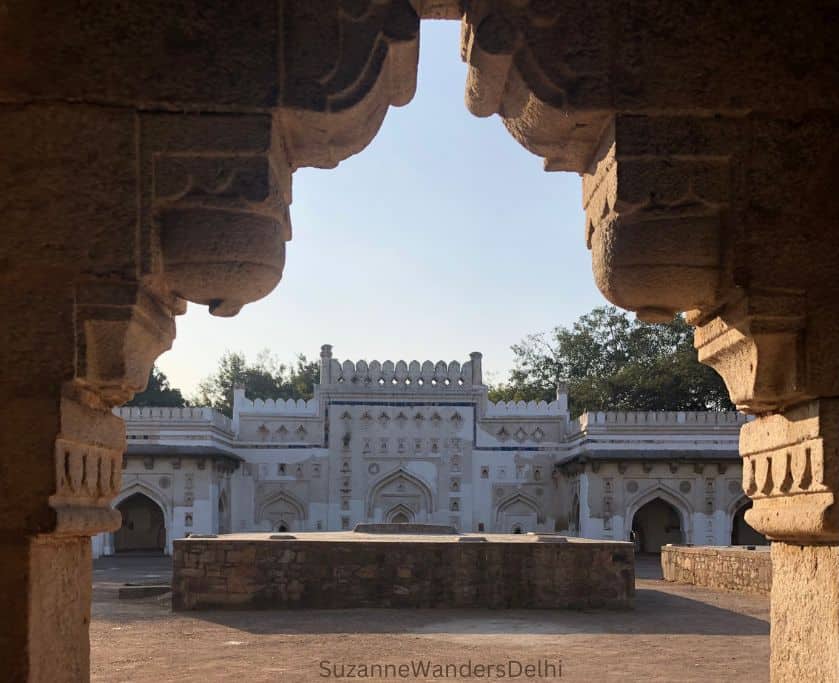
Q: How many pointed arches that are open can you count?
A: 3